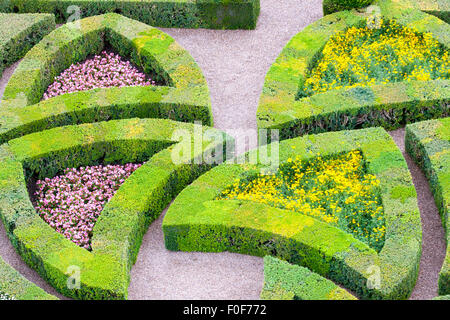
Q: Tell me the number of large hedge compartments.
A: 4